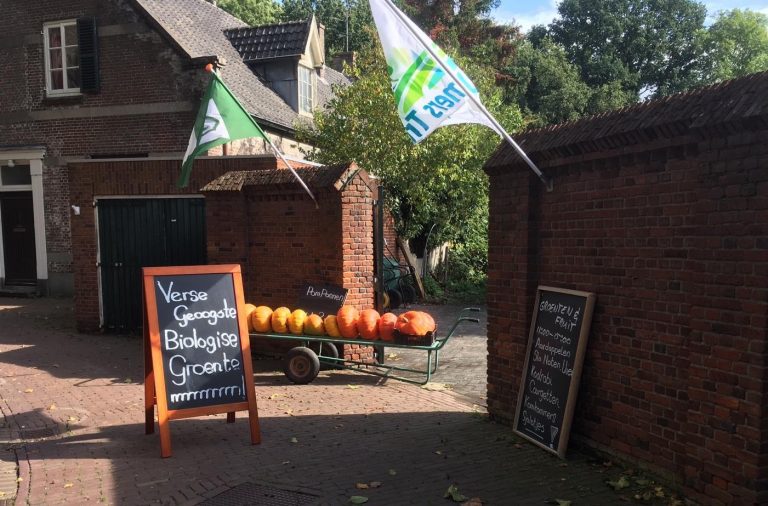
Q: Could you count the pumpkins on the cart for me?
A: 10